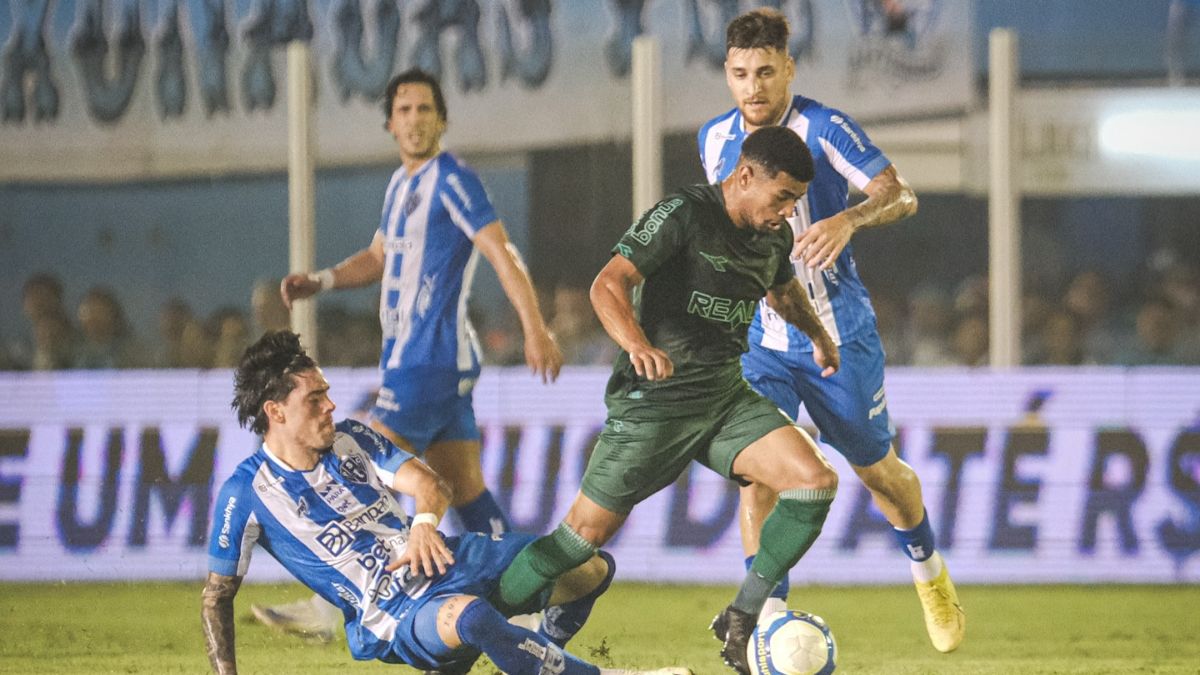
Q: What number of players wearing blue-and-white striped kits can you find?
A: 3